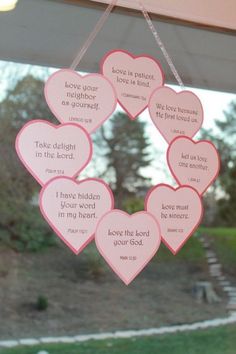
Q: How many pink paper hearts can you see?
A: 8